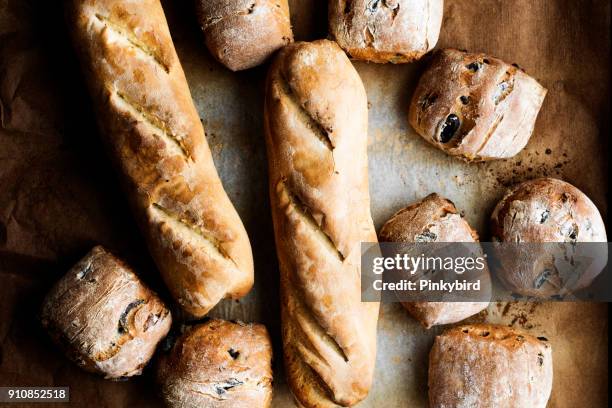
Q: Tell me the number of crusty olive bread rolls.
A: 8